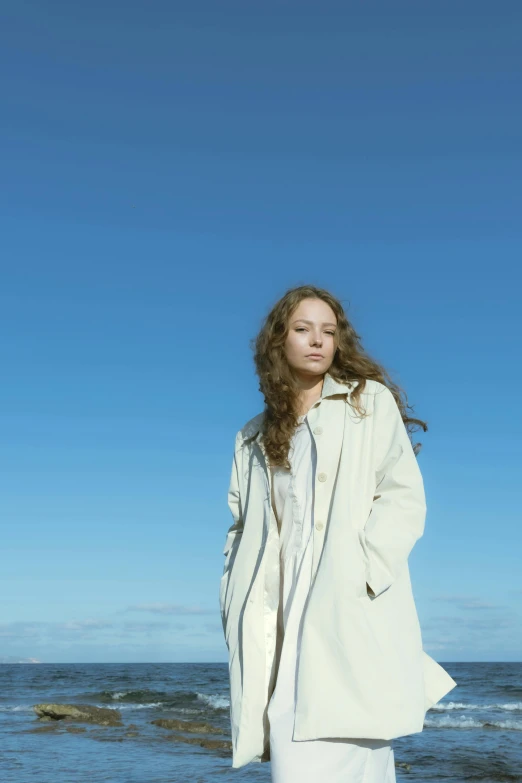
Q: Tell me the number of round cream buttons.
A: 3